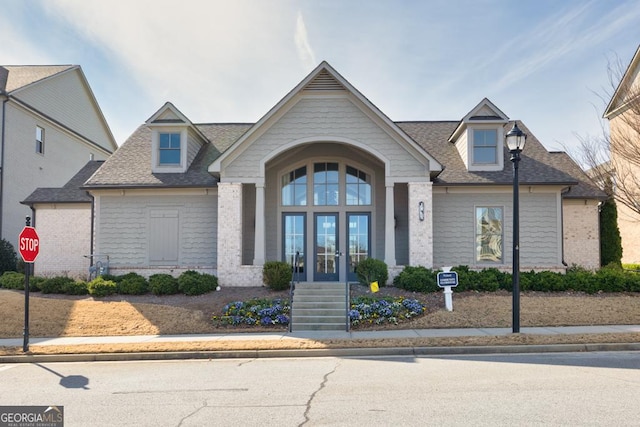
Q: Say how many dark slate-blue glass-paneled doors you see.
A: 3